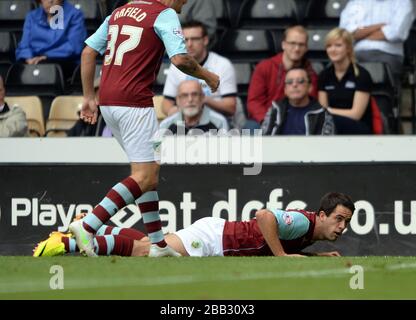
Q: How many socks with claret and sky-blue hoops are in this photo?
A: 4